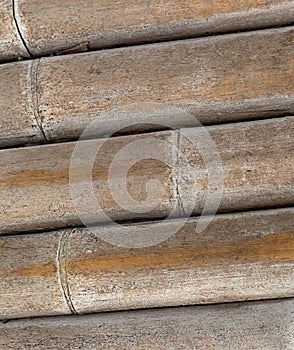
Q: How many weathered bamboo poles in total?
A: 5